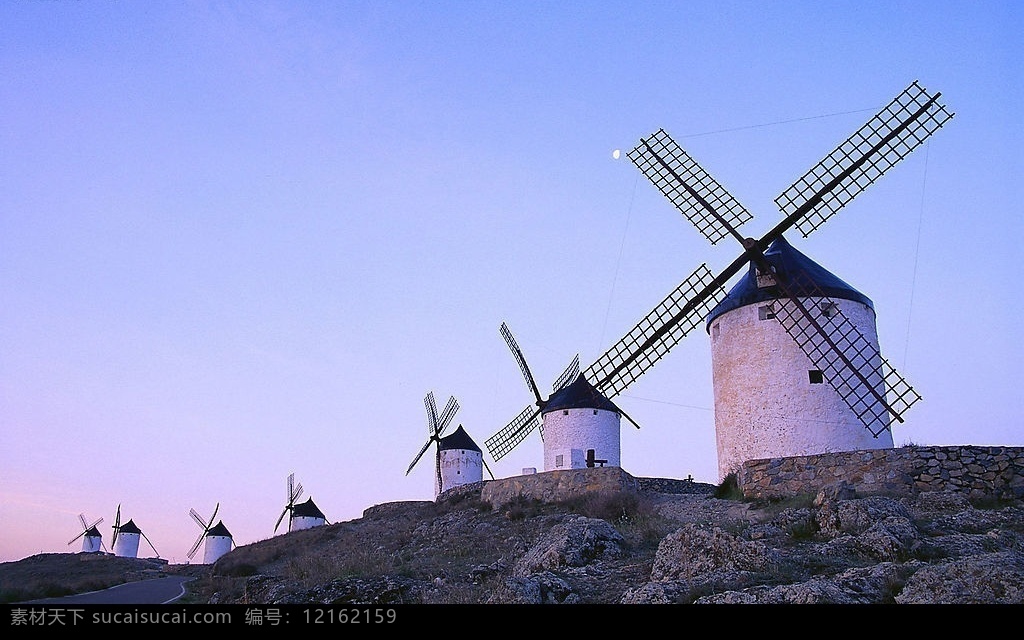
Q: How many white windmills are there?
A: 7